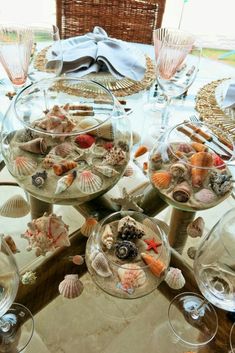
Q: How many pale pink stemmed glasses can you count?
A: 2